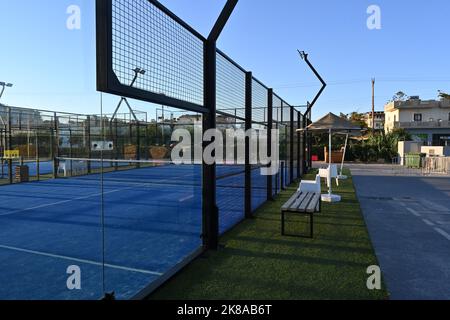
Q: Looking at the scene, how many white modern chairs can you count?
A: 2